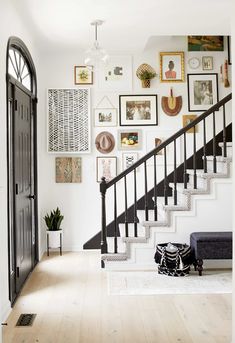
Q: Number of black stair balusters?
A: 12